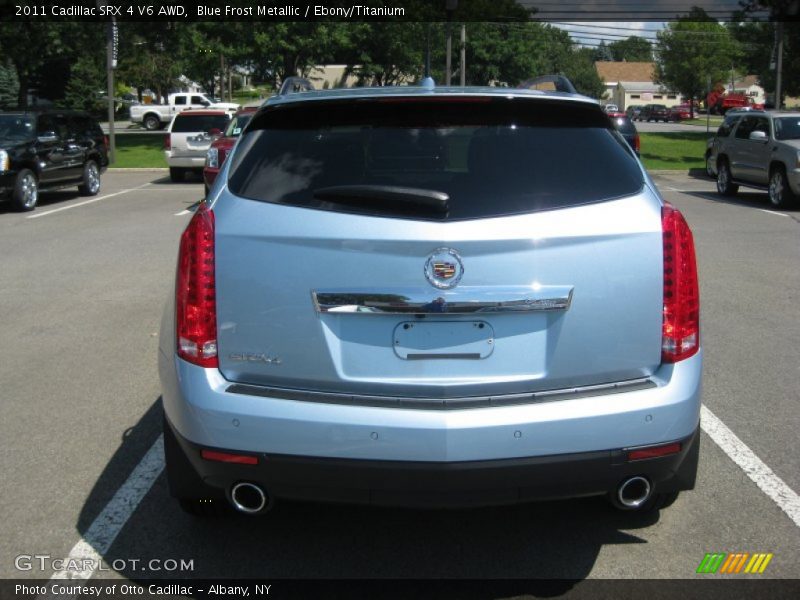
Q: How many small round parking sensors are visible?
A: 4